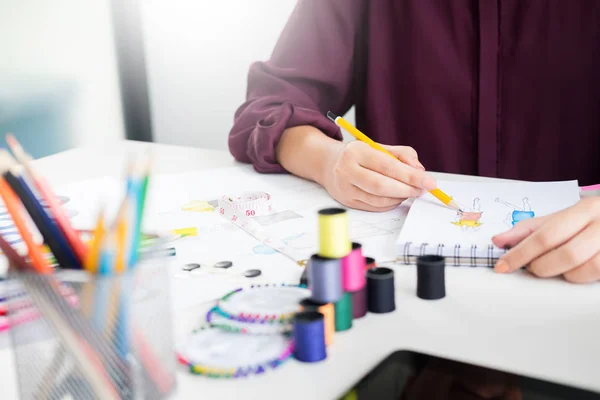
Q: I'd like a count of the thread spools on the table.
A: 10